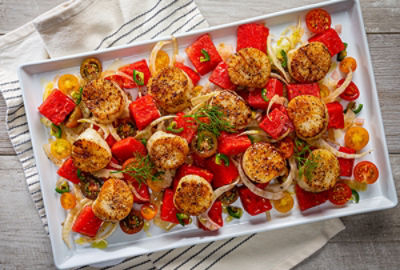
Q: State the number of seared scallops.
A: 12